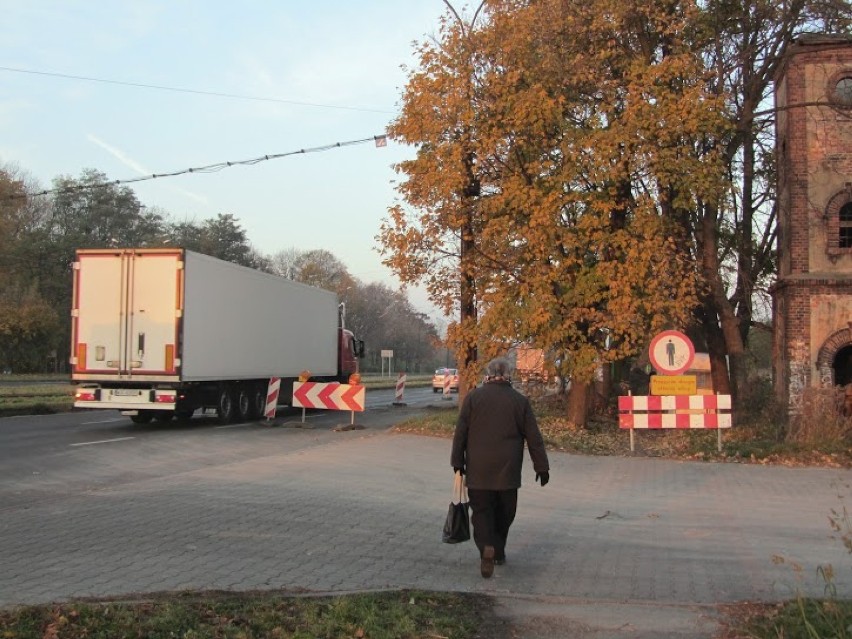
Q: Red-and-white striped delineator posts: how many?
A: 3